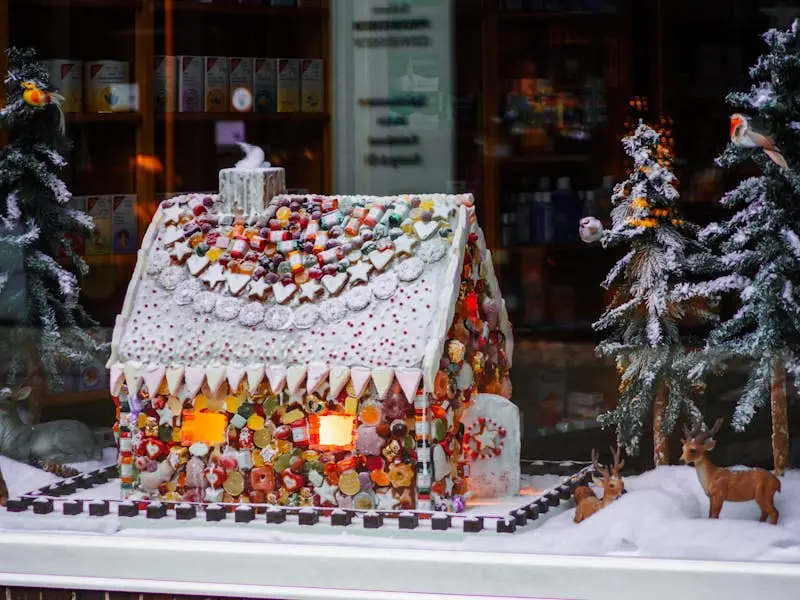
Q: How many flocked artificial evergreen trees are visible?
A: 3